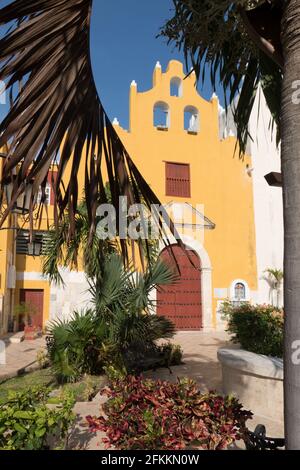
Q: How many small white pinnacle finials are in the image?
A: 6